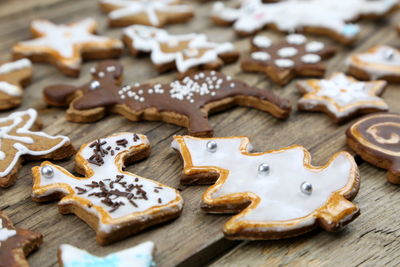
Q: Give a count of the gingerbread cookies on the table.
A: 15